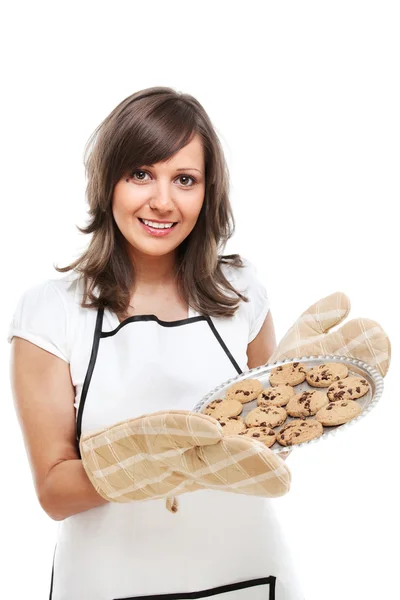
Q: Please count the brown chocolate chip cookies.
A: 12